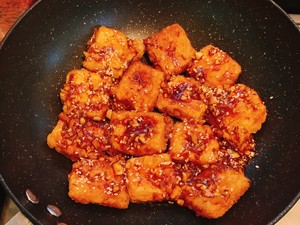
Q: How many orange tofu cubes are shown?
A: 13